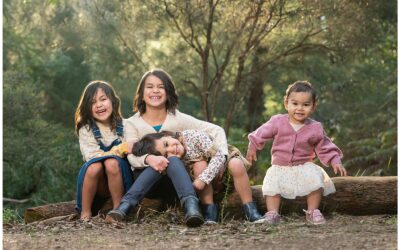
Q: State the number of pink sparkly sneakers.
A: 2